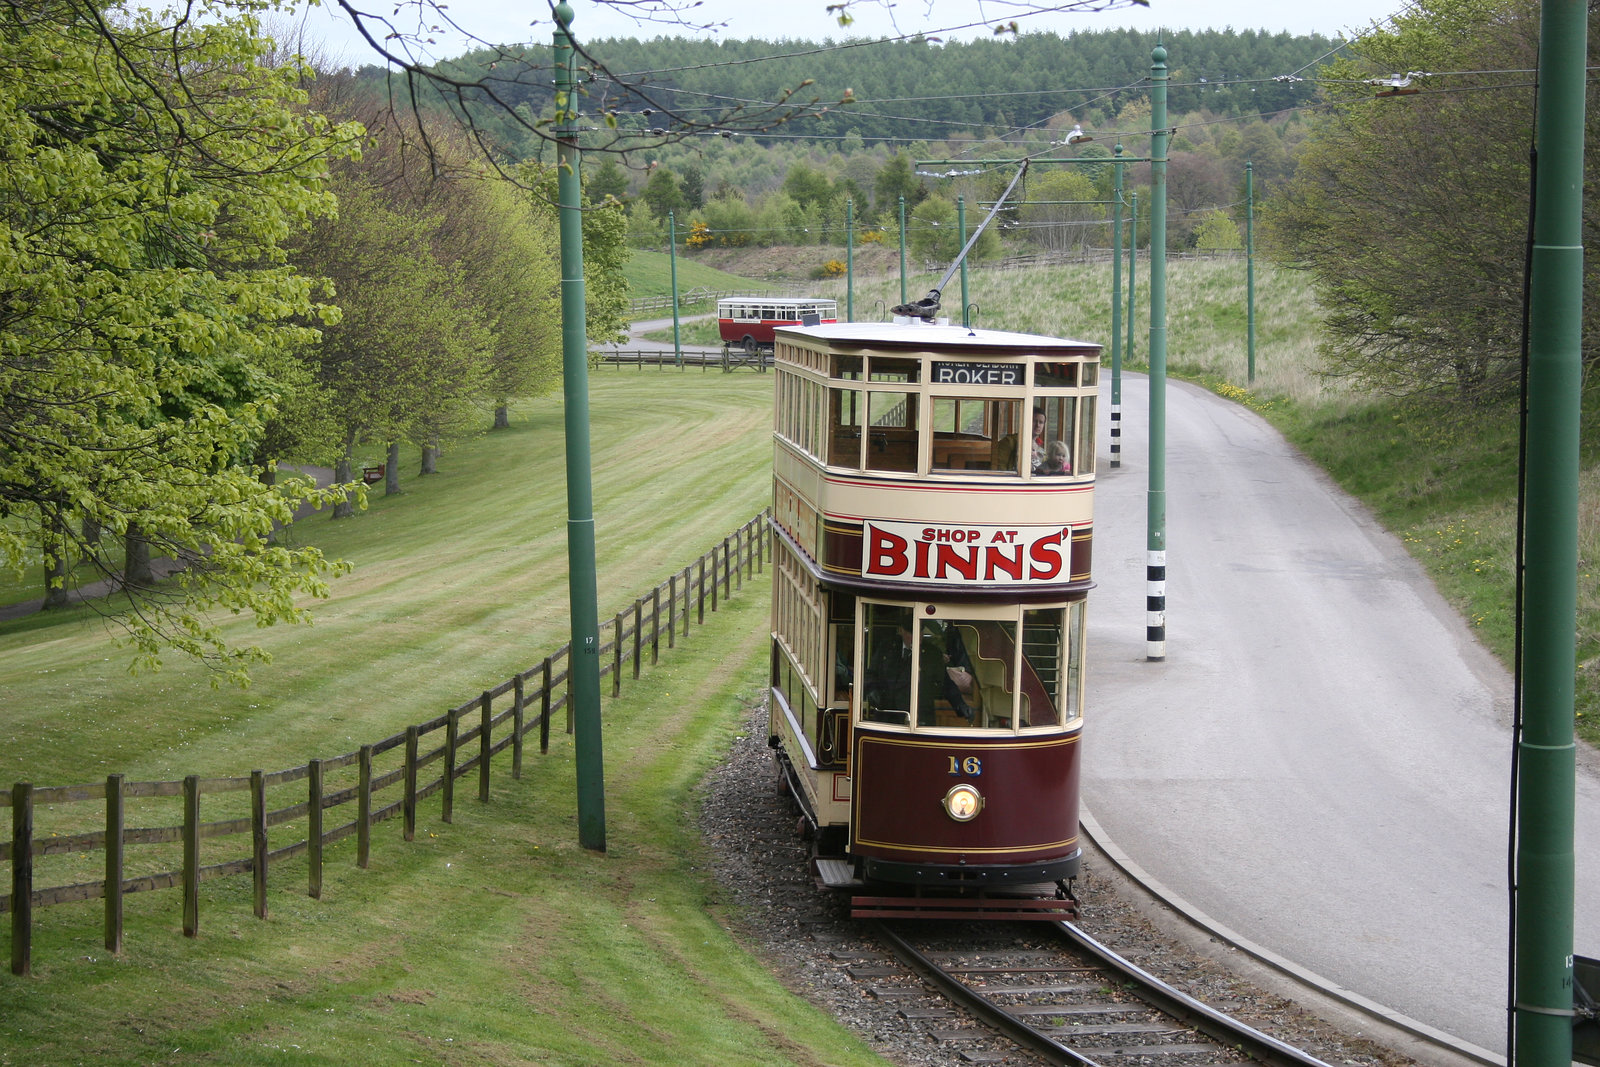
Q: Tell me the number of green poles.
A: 10